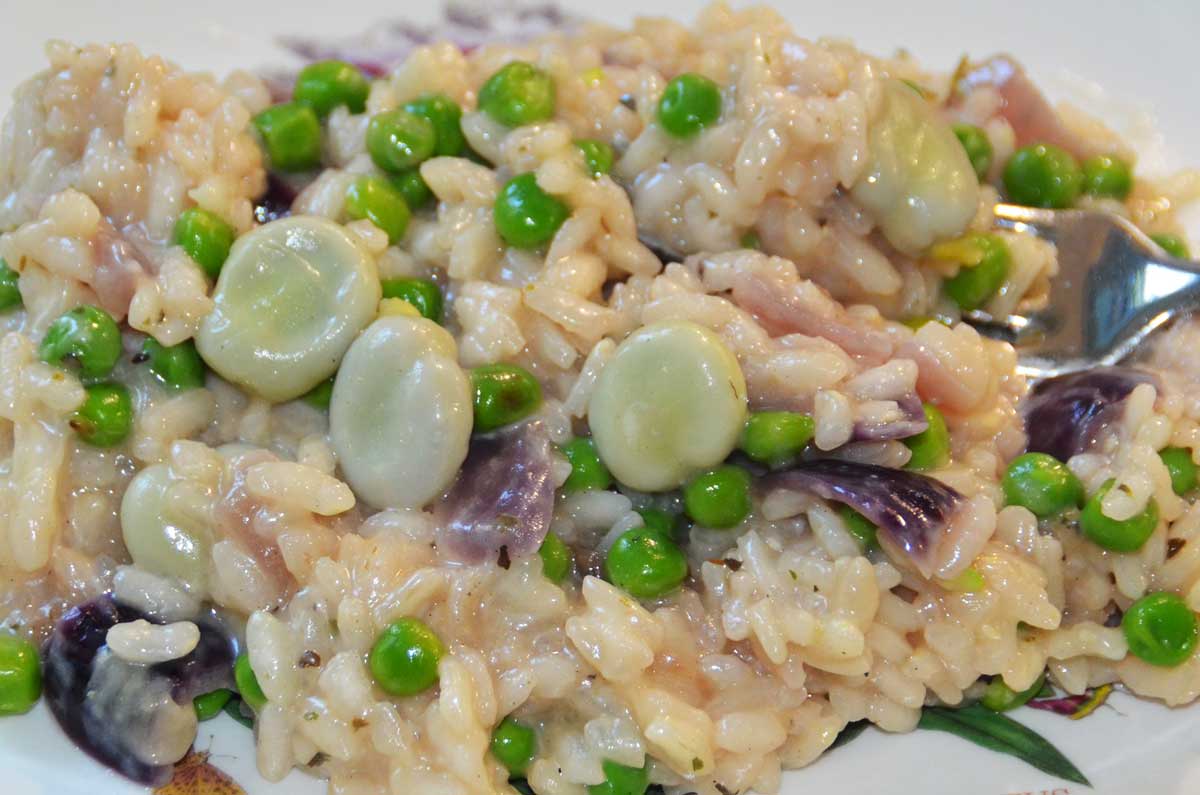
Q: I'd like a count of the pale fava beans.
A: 5